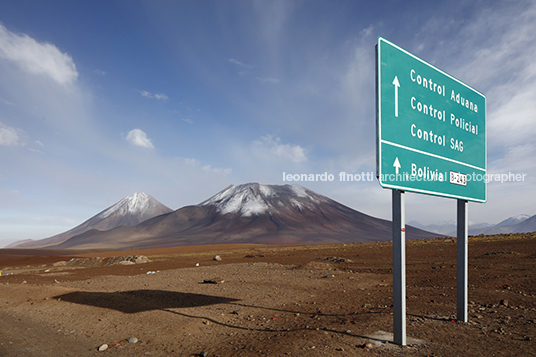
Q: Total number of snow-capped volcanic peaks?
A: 2